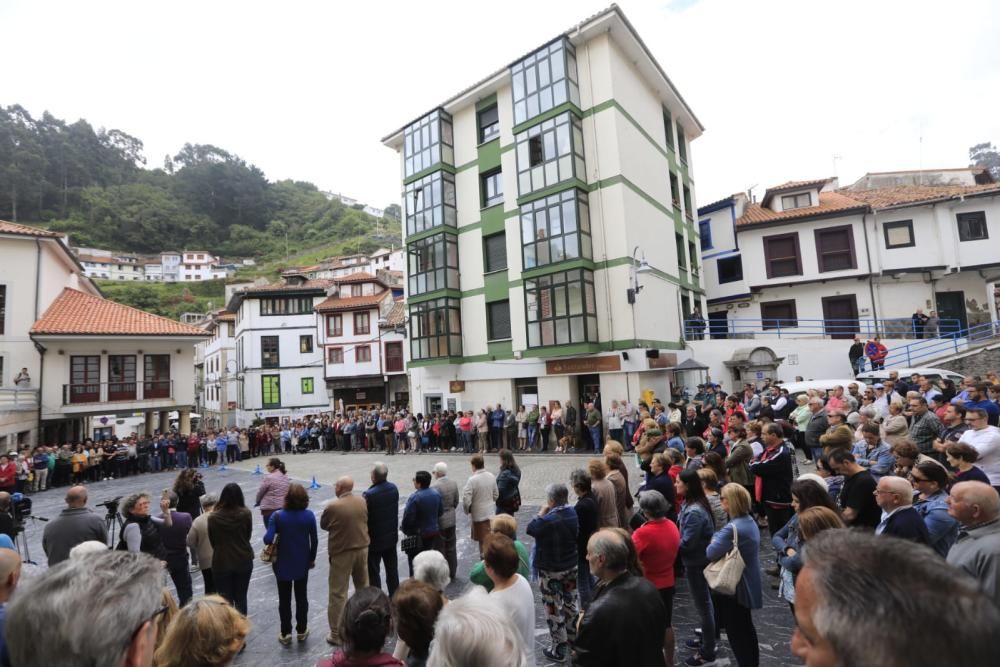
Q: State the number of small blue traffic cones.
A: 4